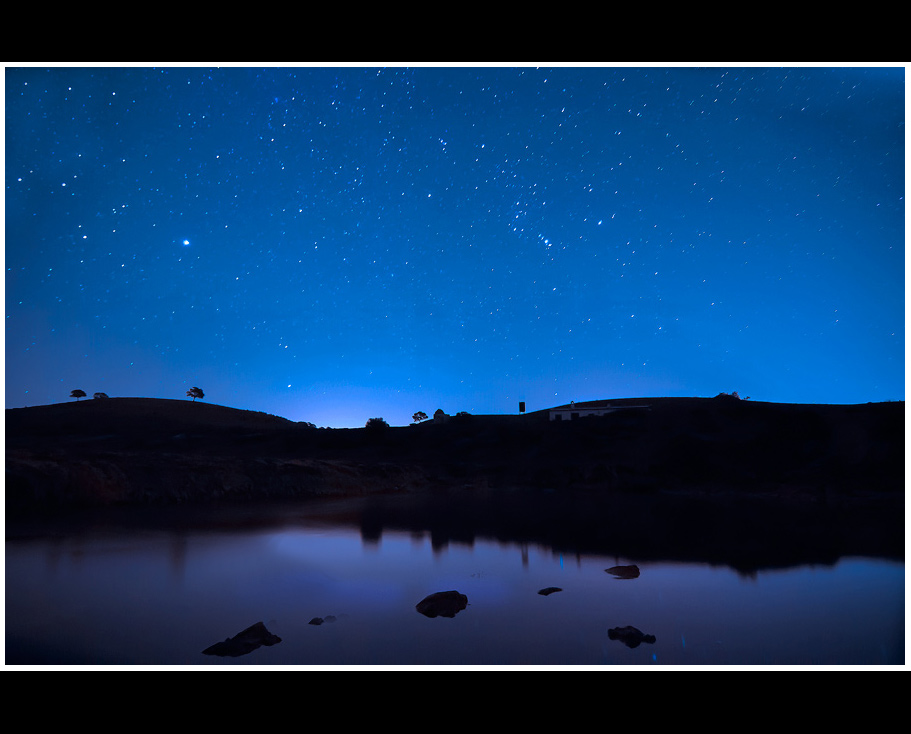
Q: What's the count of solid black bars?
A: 2